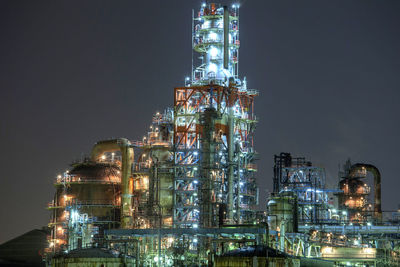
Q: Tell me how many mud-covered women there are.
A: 0